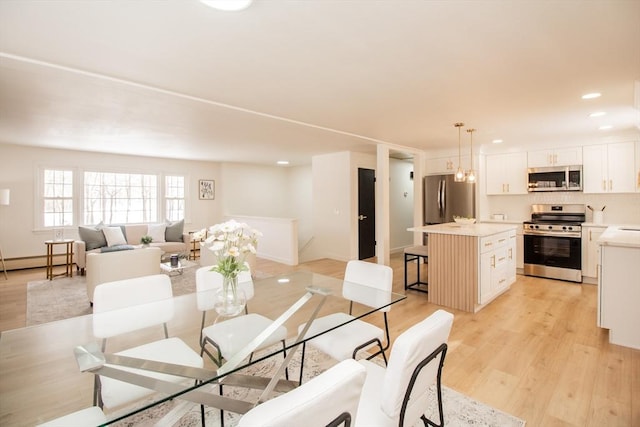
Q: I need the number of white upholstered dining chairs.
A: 6